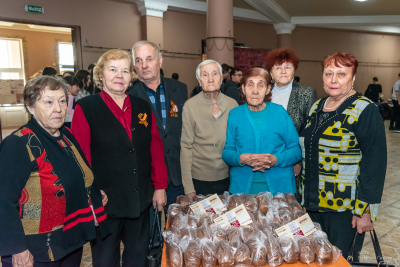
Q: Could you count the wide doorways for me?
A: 1